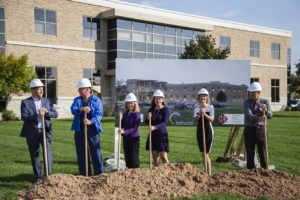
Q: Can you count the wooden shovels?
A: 6